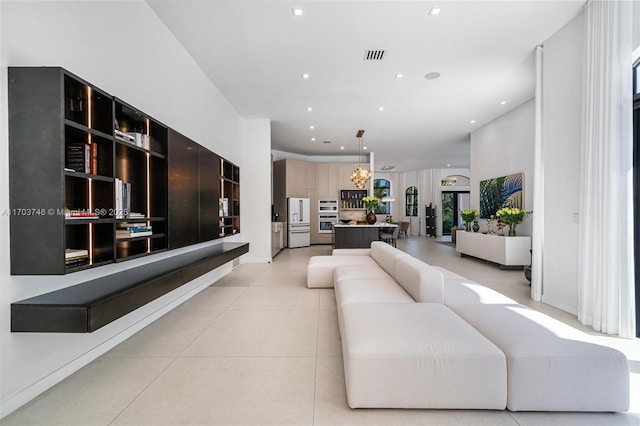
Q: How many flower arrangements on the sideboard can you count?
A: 2